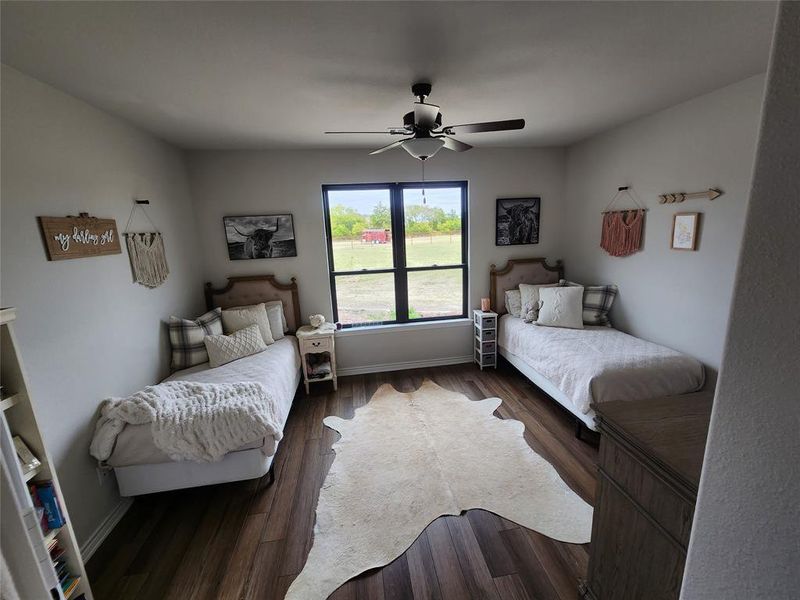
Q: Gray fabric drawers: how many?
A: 4